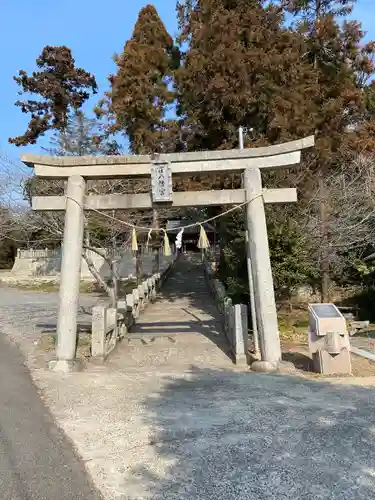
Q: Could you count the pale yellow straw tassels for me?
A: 3